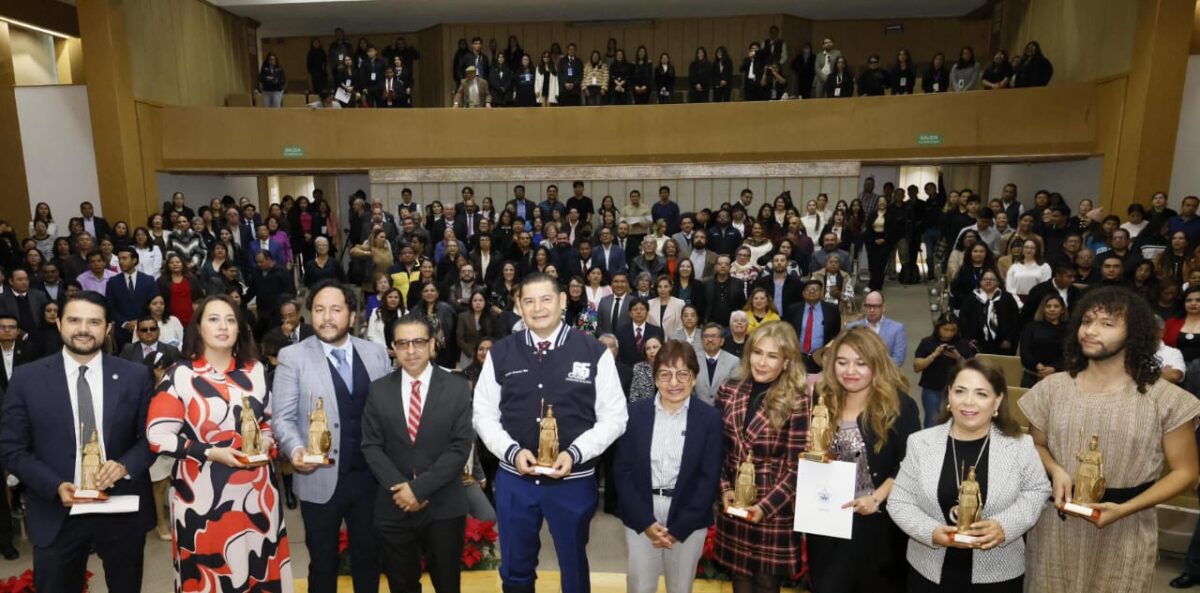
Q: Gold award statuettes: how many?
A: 8